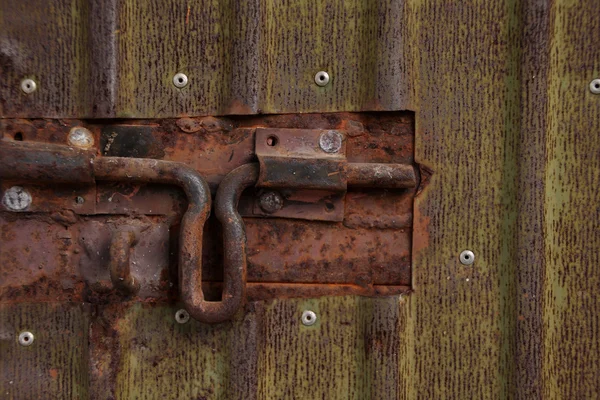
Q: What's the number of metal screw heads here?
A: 12